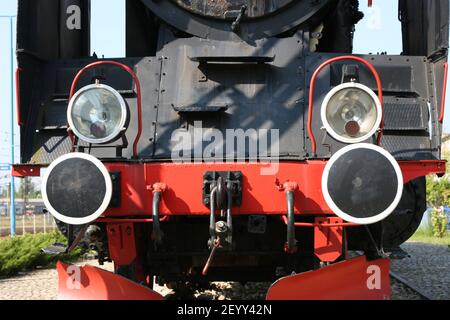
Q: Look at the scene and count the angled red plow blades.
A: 2